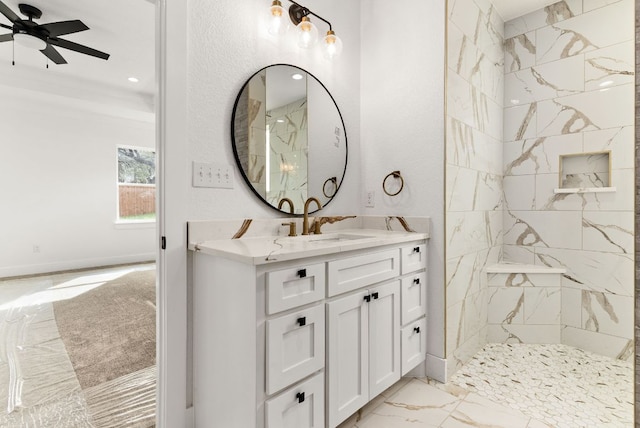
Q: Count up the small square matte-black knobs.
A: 8